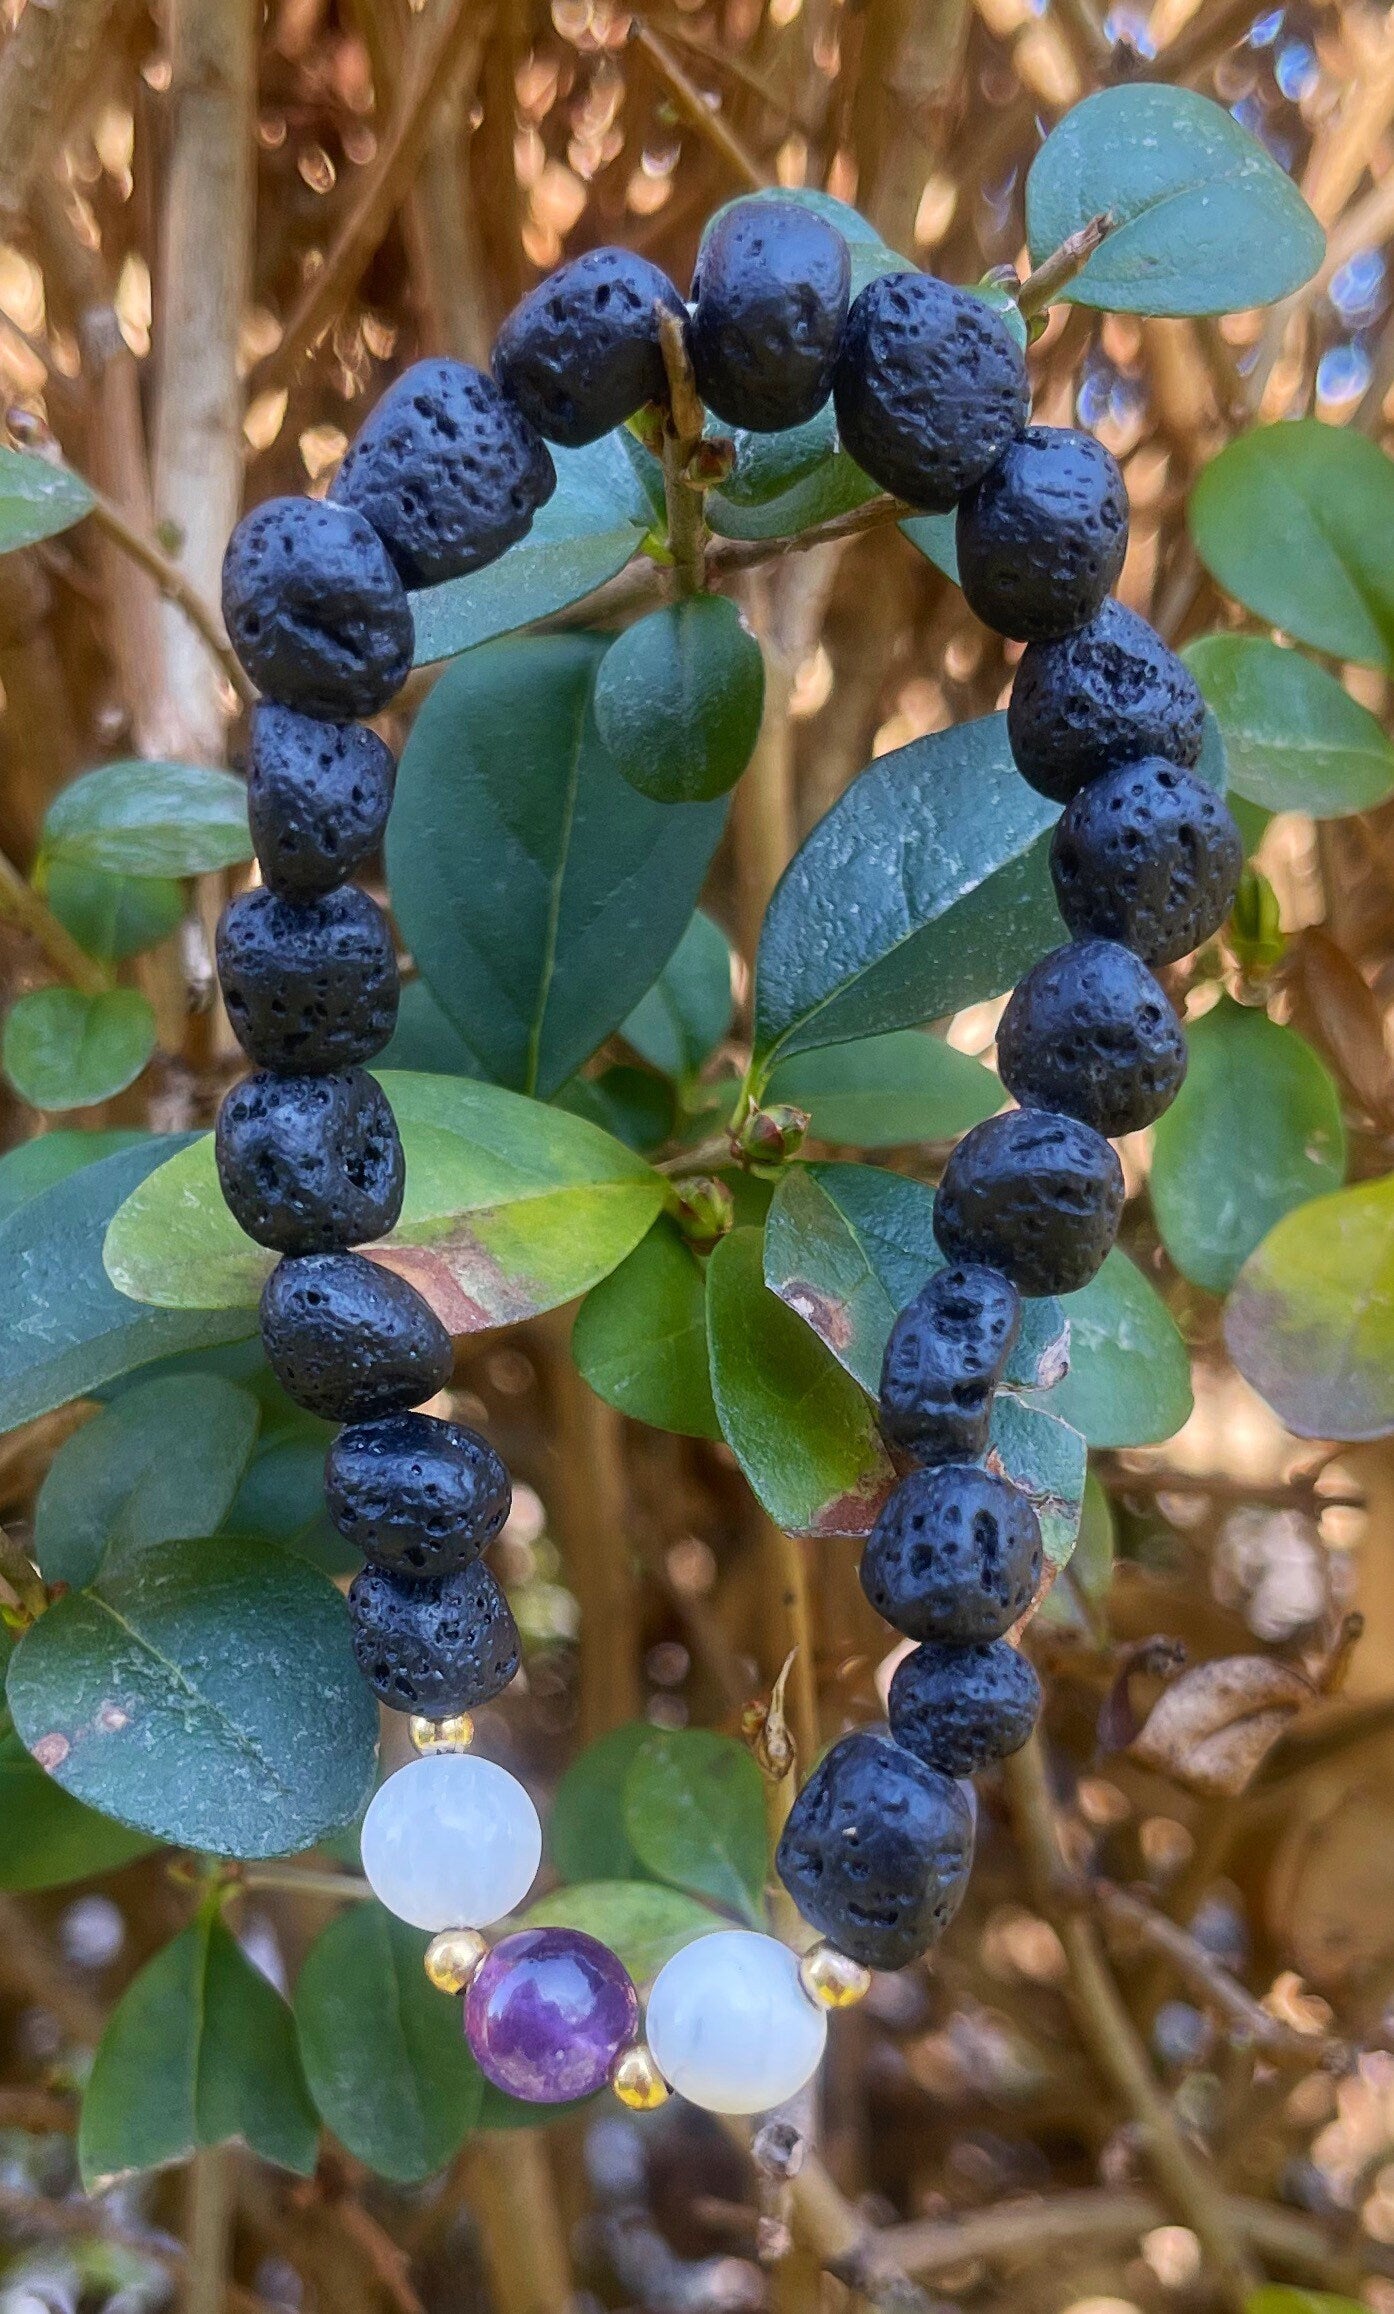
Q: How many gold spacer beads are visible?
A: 4